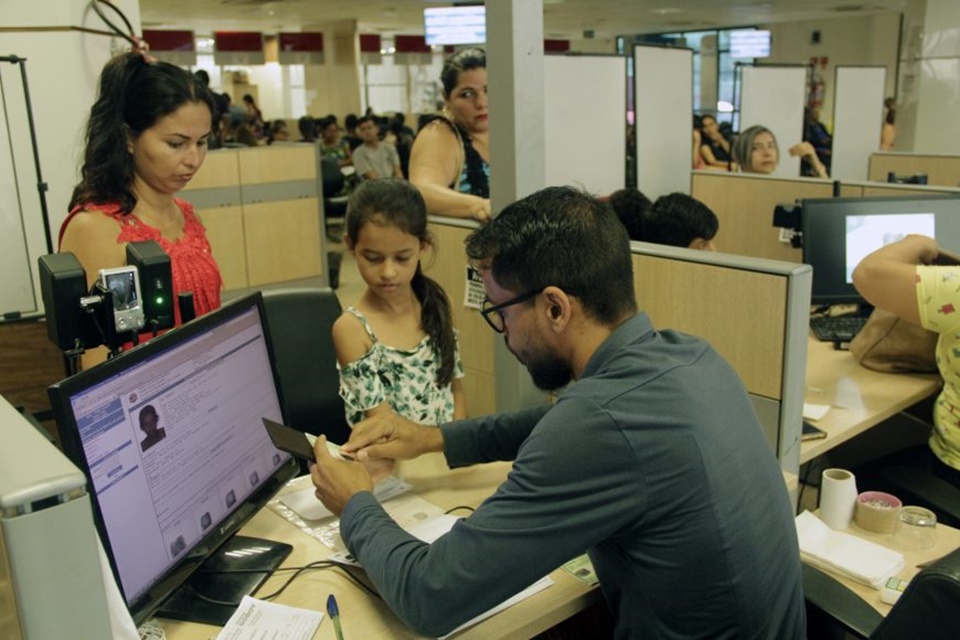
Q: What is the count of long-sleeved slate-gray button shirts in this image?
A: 1